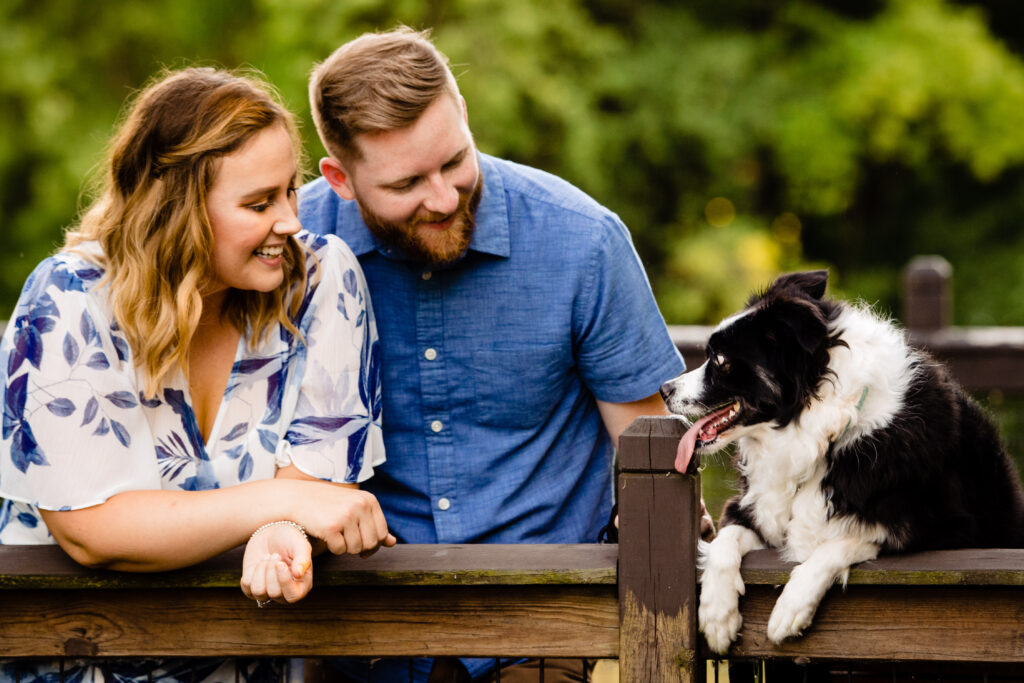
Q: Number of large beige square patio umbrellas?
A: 0